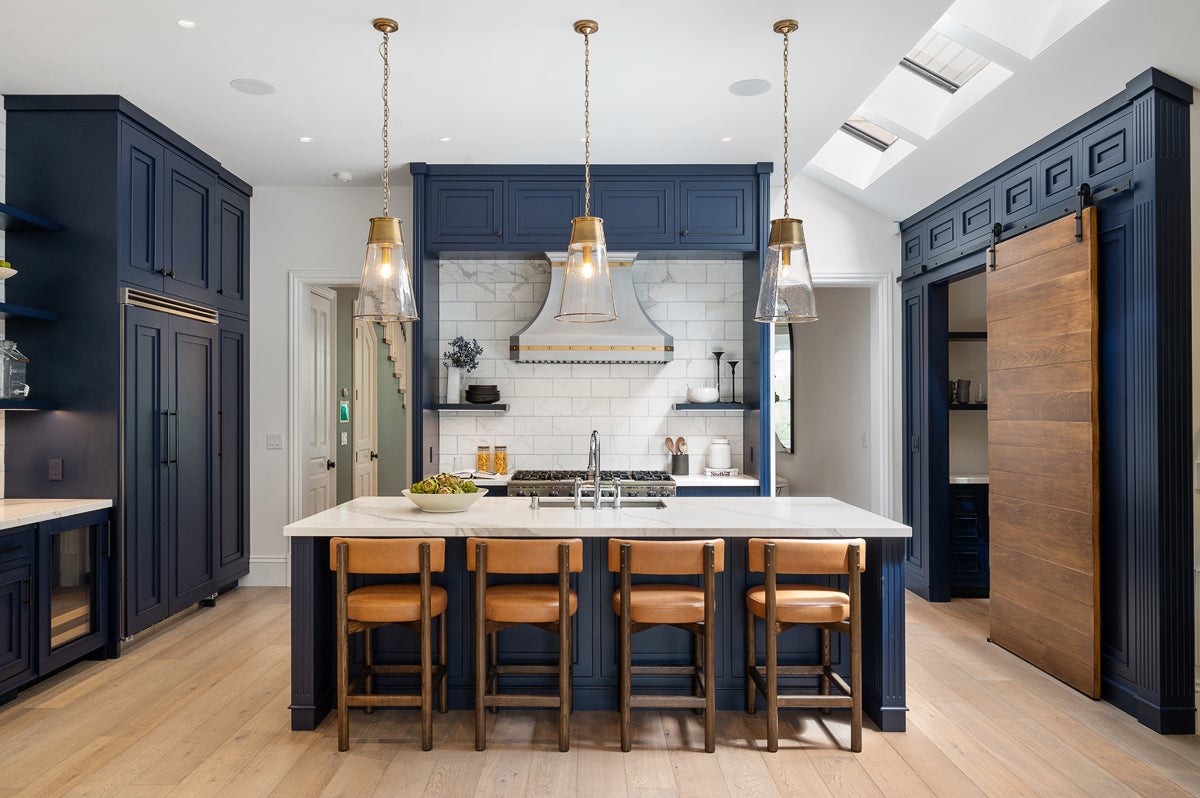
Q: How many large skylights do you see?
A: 3